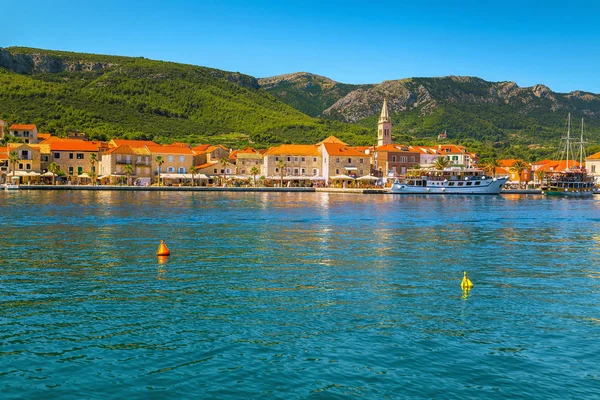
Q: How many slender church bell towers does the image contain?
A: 1